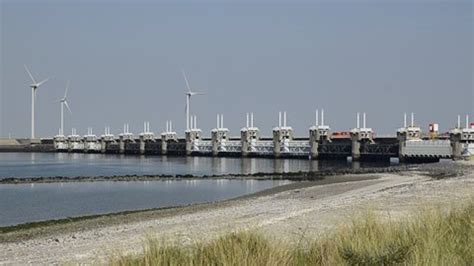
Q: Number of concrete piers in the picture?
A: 15